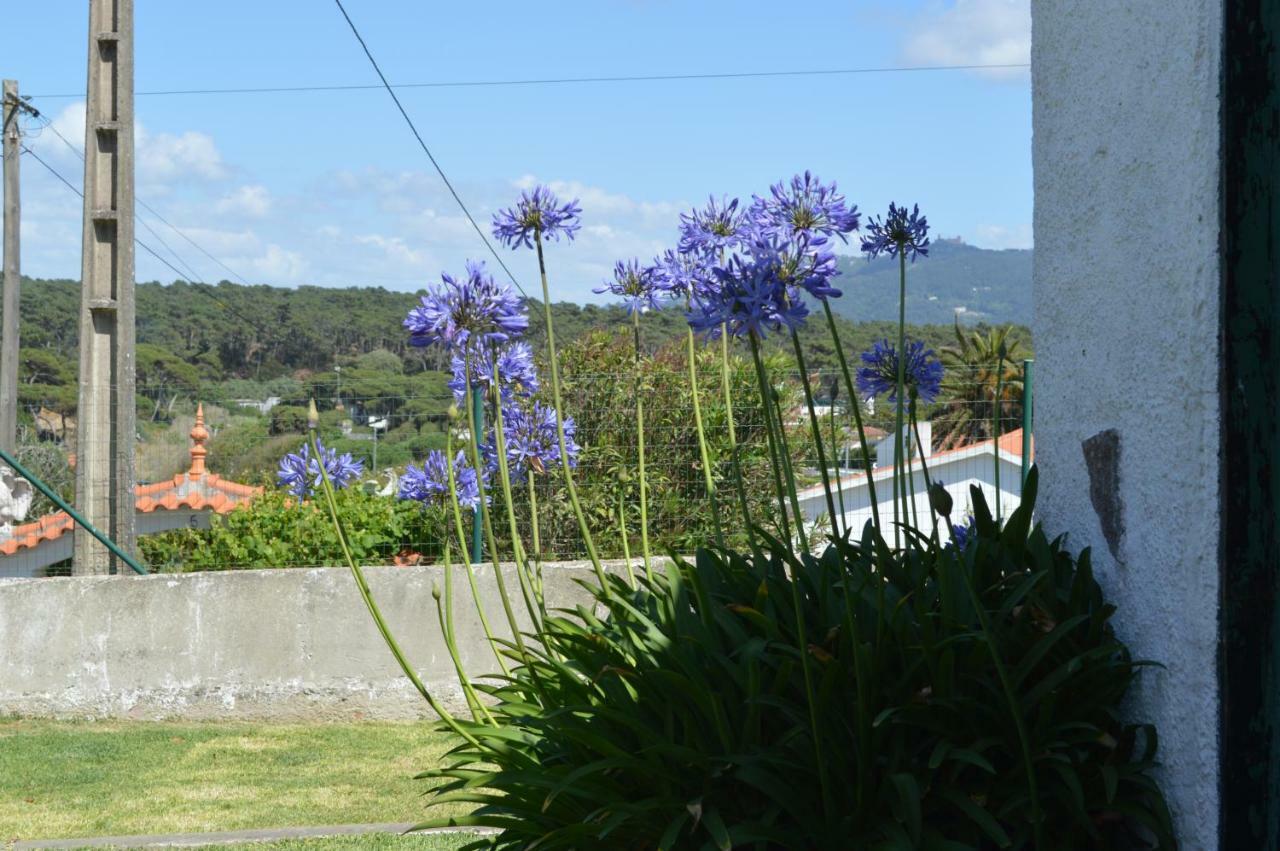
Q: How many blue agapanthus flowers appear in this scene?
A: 15